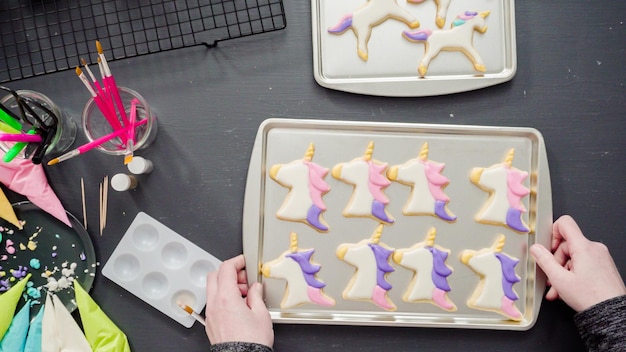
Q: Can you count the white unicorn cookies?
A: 11